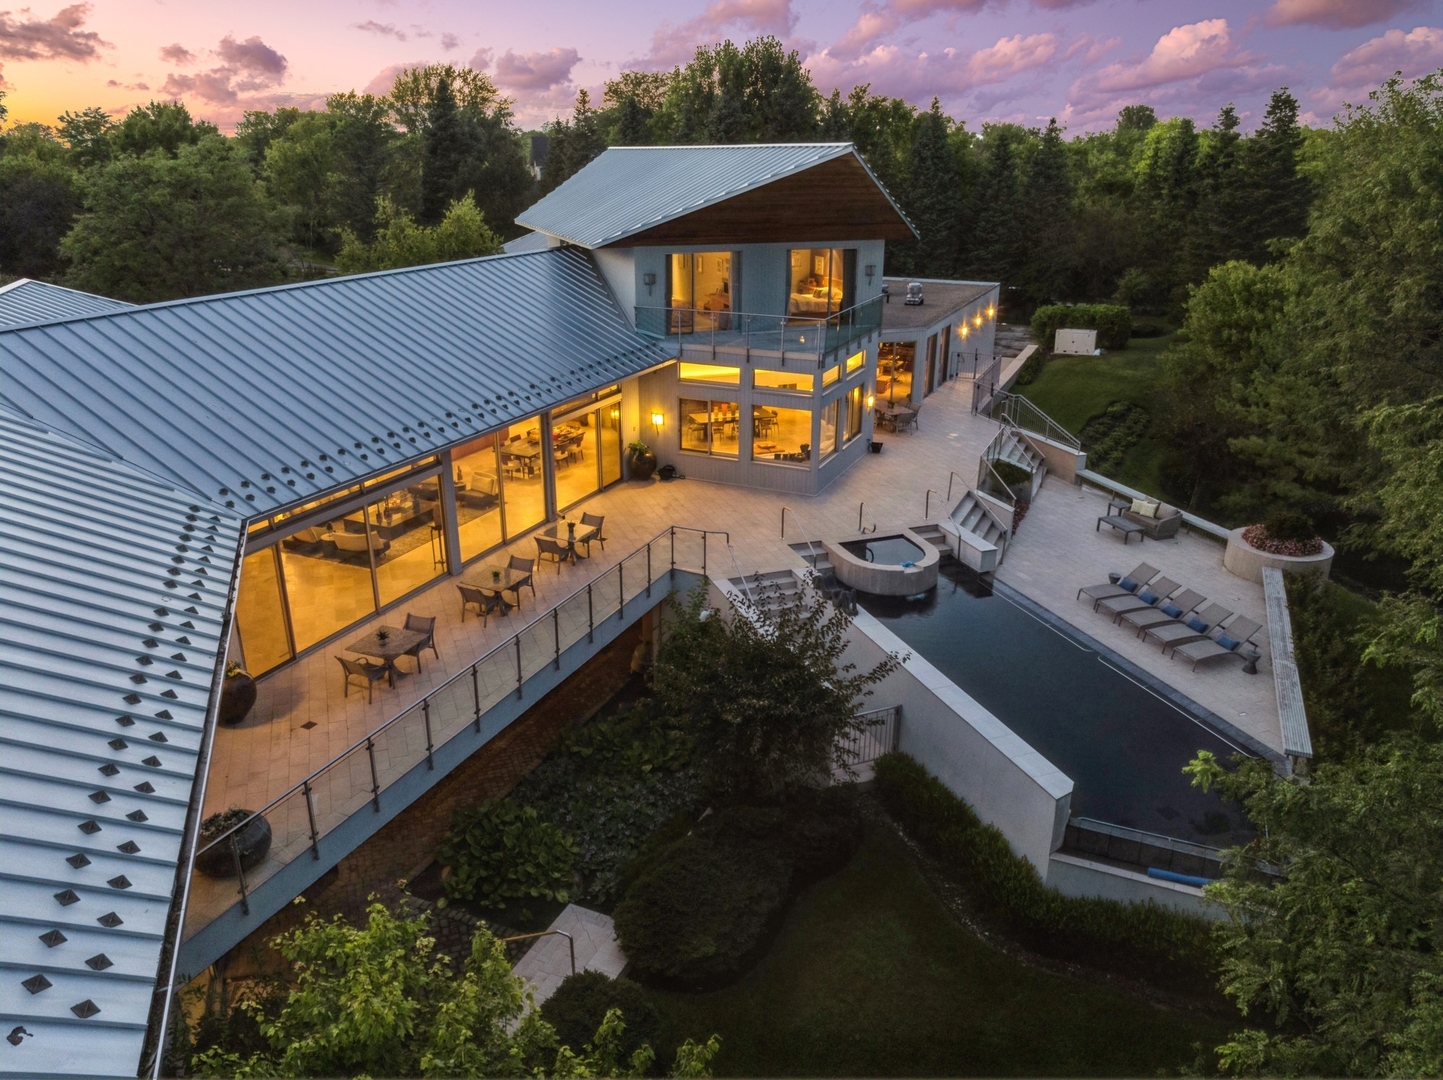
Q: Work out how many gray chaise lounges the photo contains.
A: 5